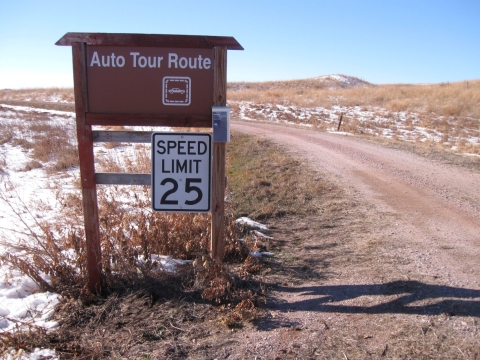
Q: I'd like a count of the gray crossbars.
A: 2